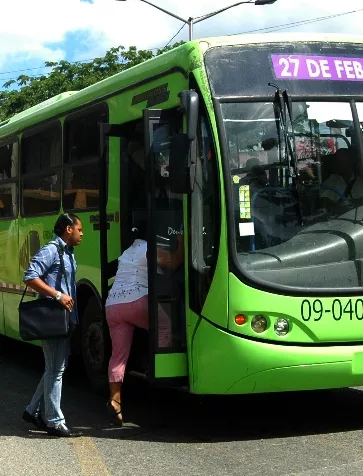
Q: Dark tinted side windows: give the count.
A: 3